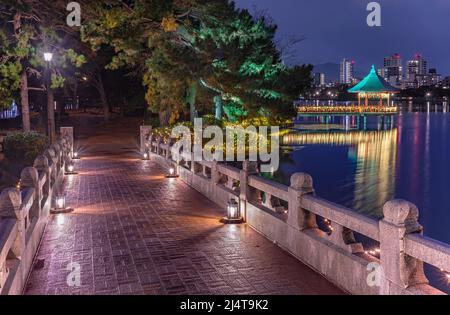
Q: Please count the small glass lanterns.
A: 6